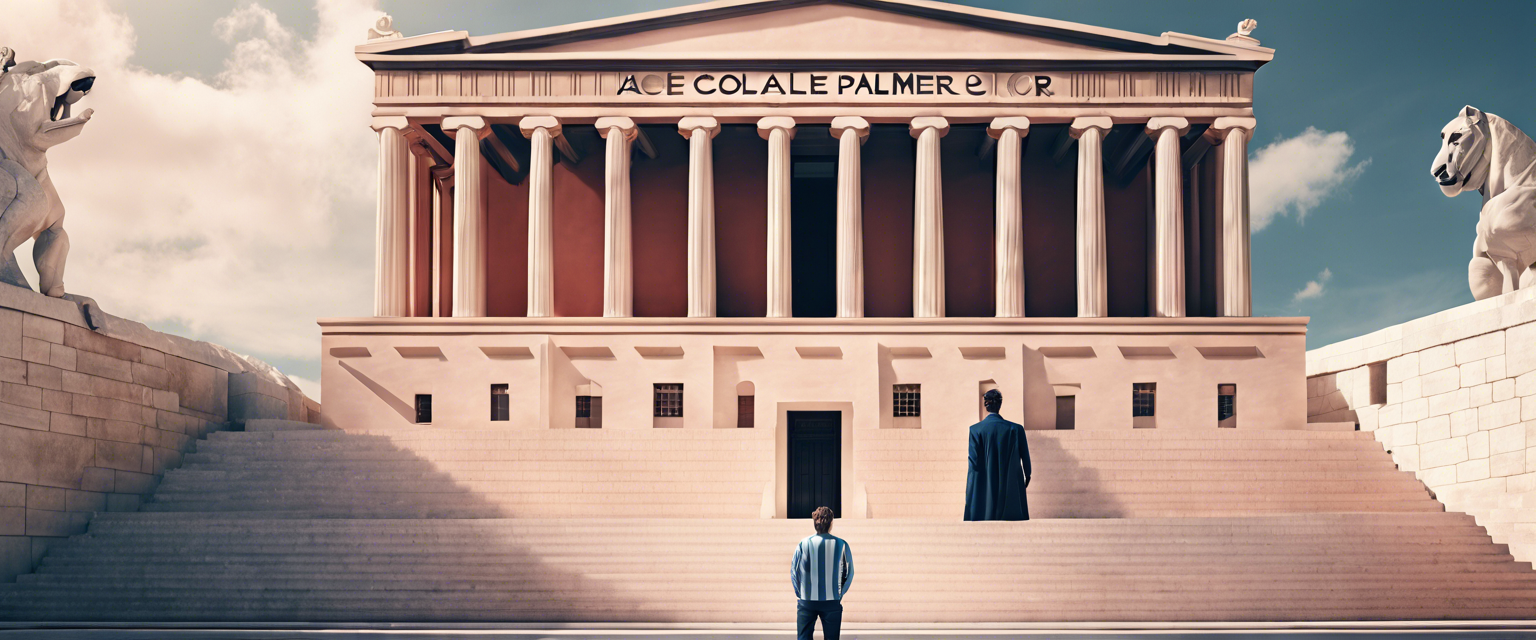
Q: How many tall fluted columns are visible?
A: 12